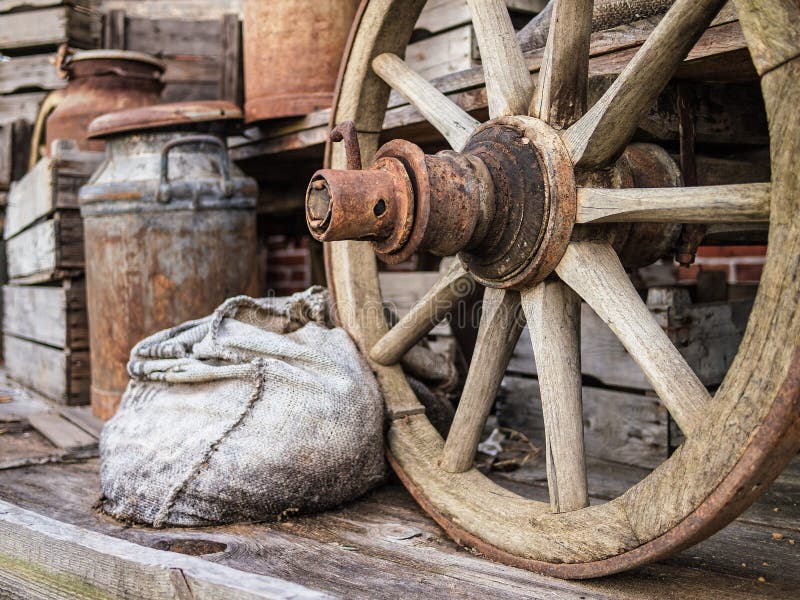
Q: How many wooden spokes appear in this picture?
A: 9